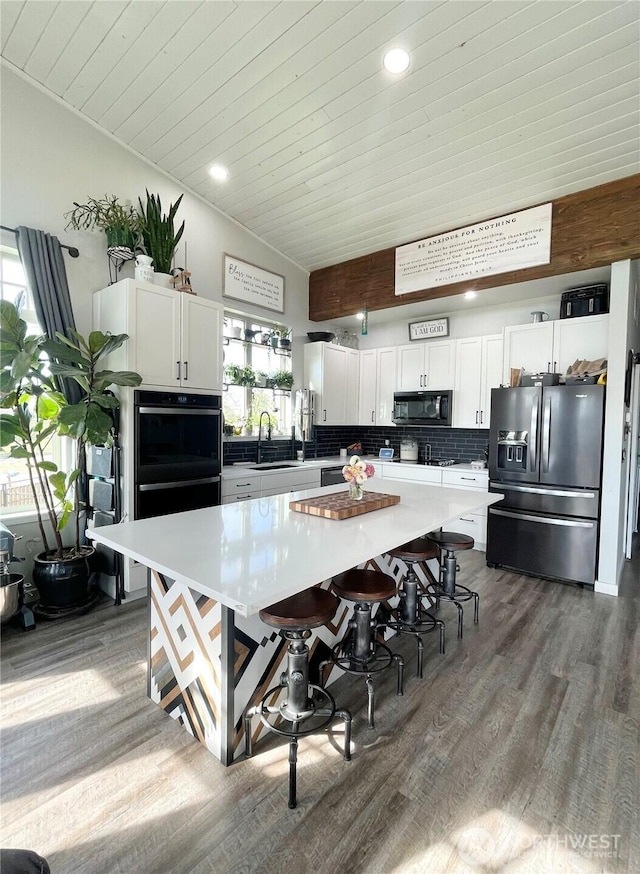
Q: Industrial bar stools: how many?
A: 4